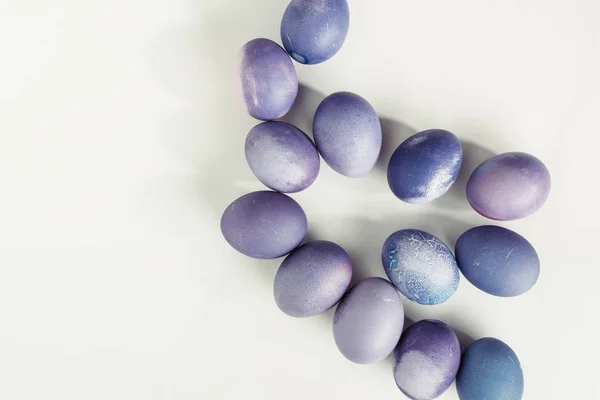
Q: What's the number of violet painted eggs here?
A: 13